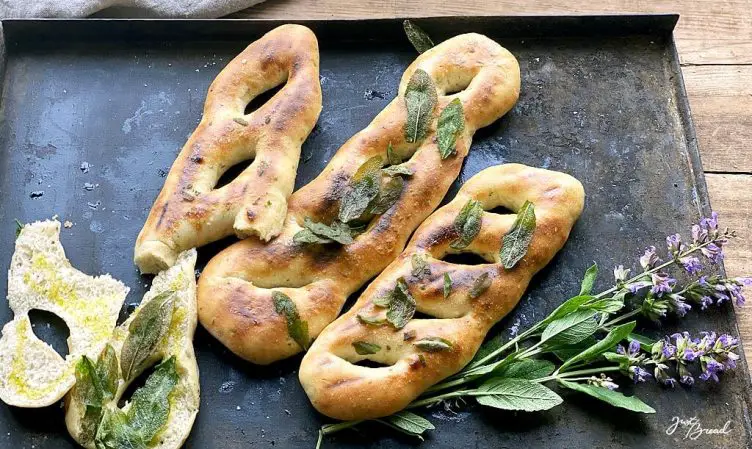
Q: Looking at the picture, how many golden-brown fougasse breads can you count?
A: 3